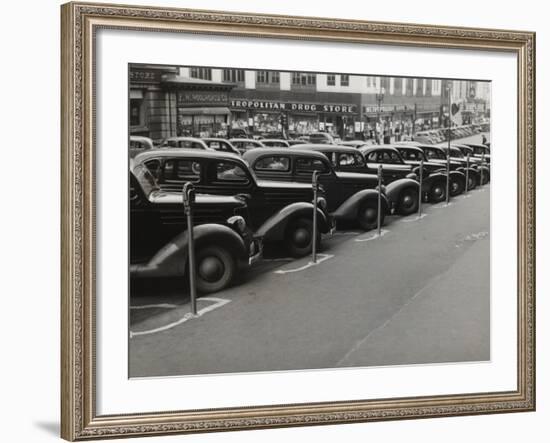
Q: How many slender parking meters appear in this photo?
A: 7